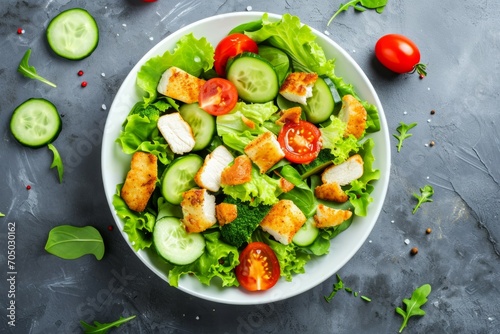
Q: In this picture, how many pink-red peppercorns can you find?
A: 6